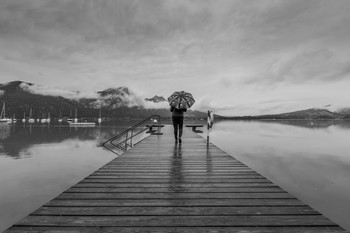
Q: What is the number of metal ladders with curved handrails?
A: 1